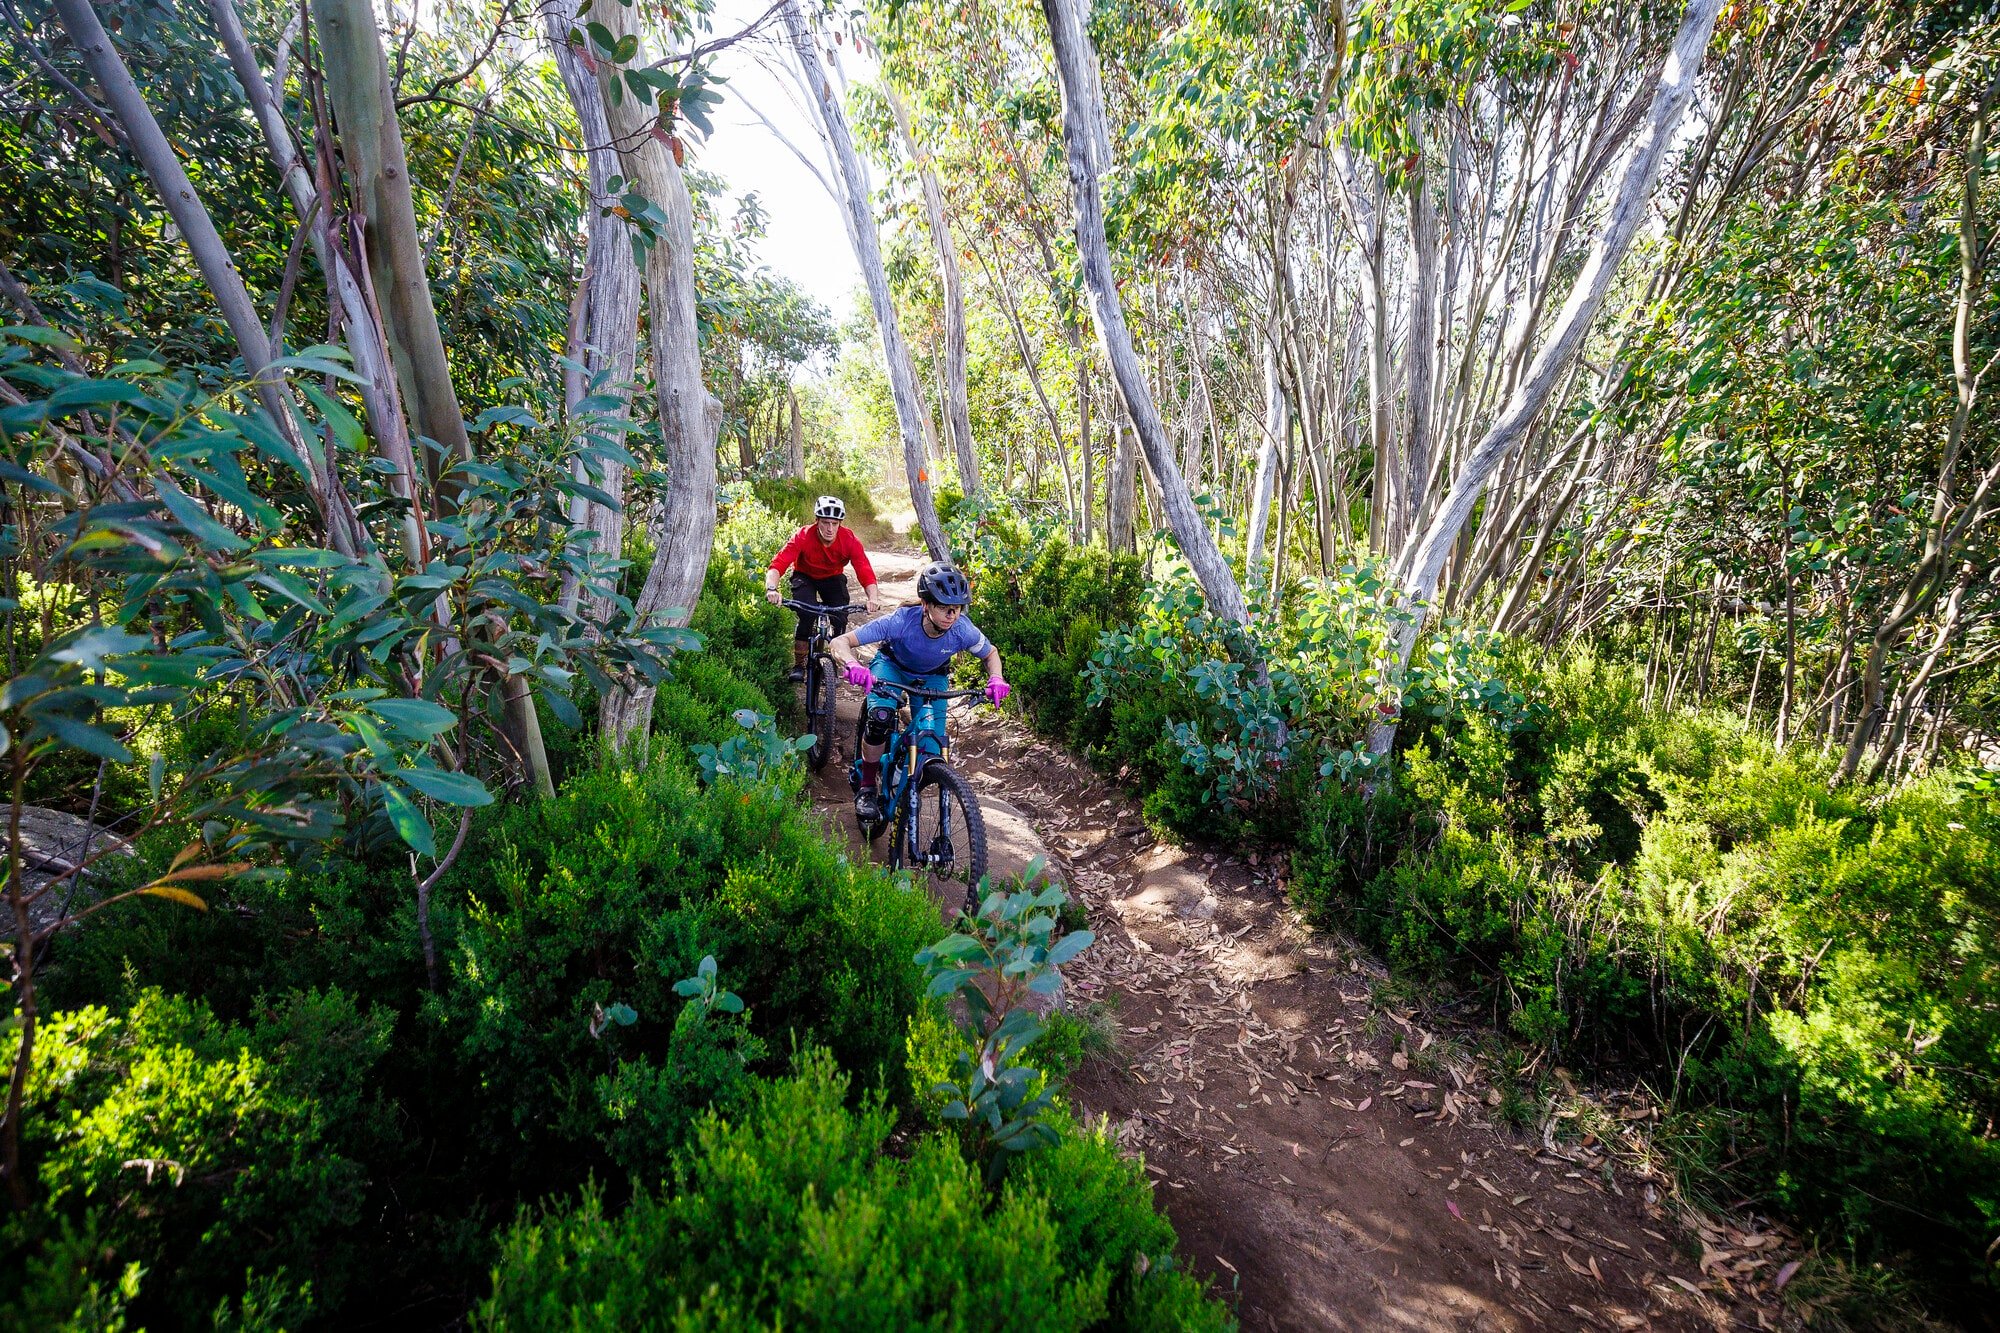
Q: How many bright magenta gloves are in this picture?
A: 2